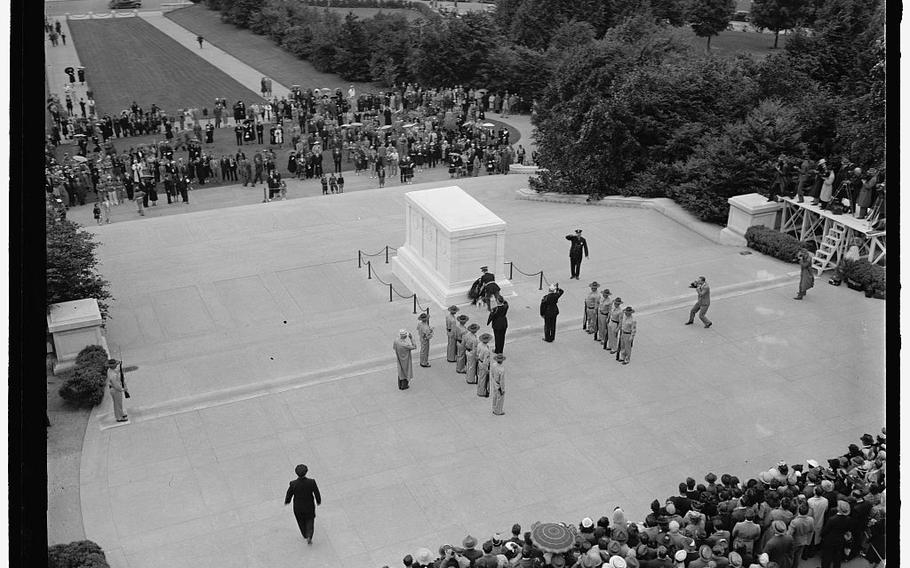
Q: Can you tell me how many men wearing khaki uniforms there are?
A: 11